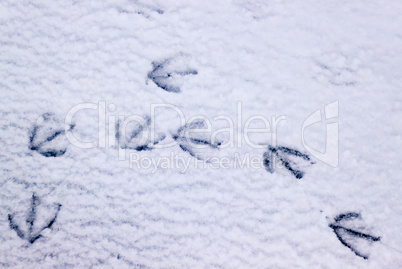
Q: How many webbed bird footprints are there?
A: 7